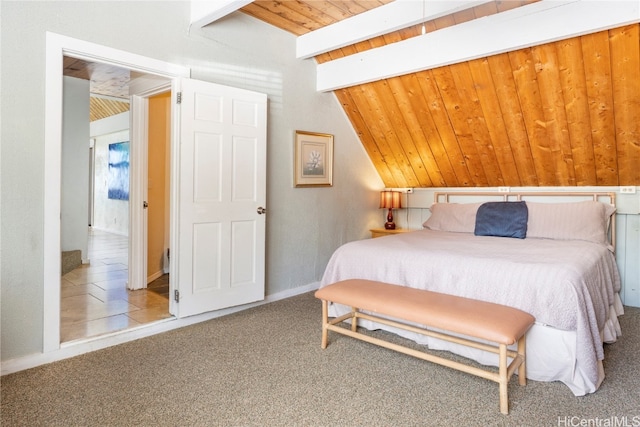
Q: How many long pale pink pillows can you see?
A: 2